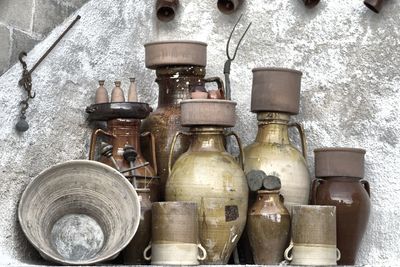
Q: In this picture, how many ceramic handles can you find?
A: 12